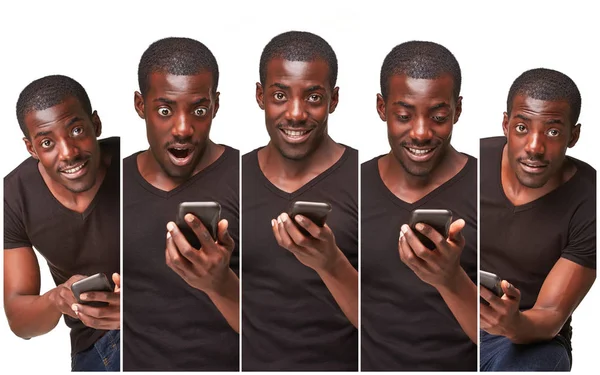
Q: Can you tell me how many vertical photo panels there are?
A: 5